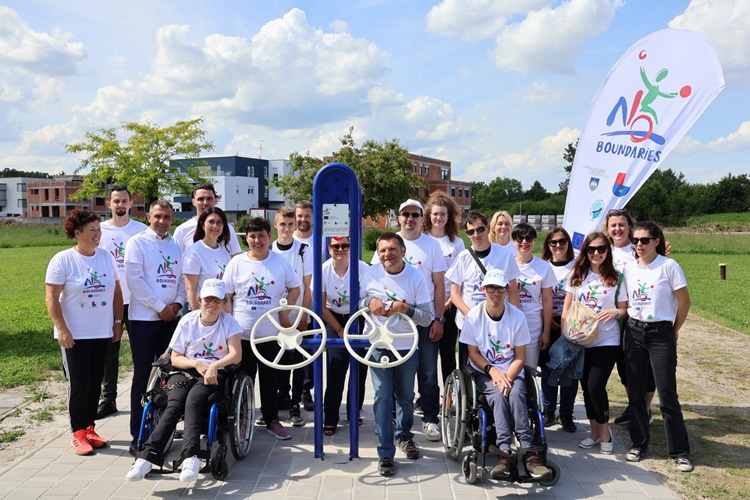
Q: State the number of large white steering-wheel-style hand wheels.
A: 2